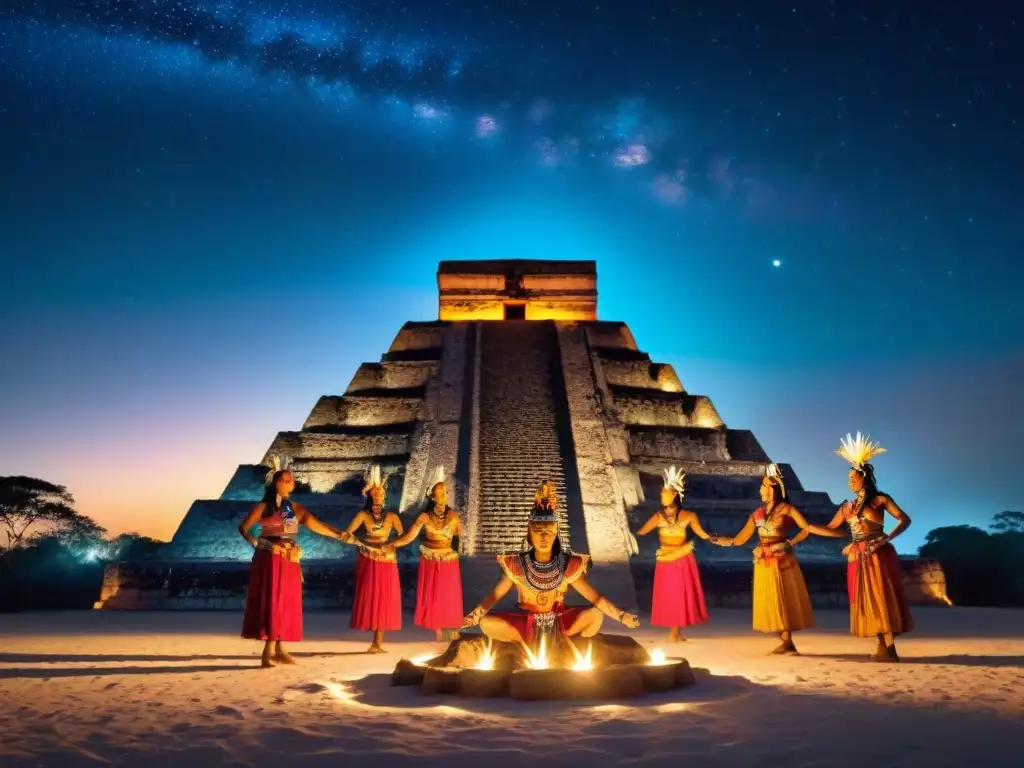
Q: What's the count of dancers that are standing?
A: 6